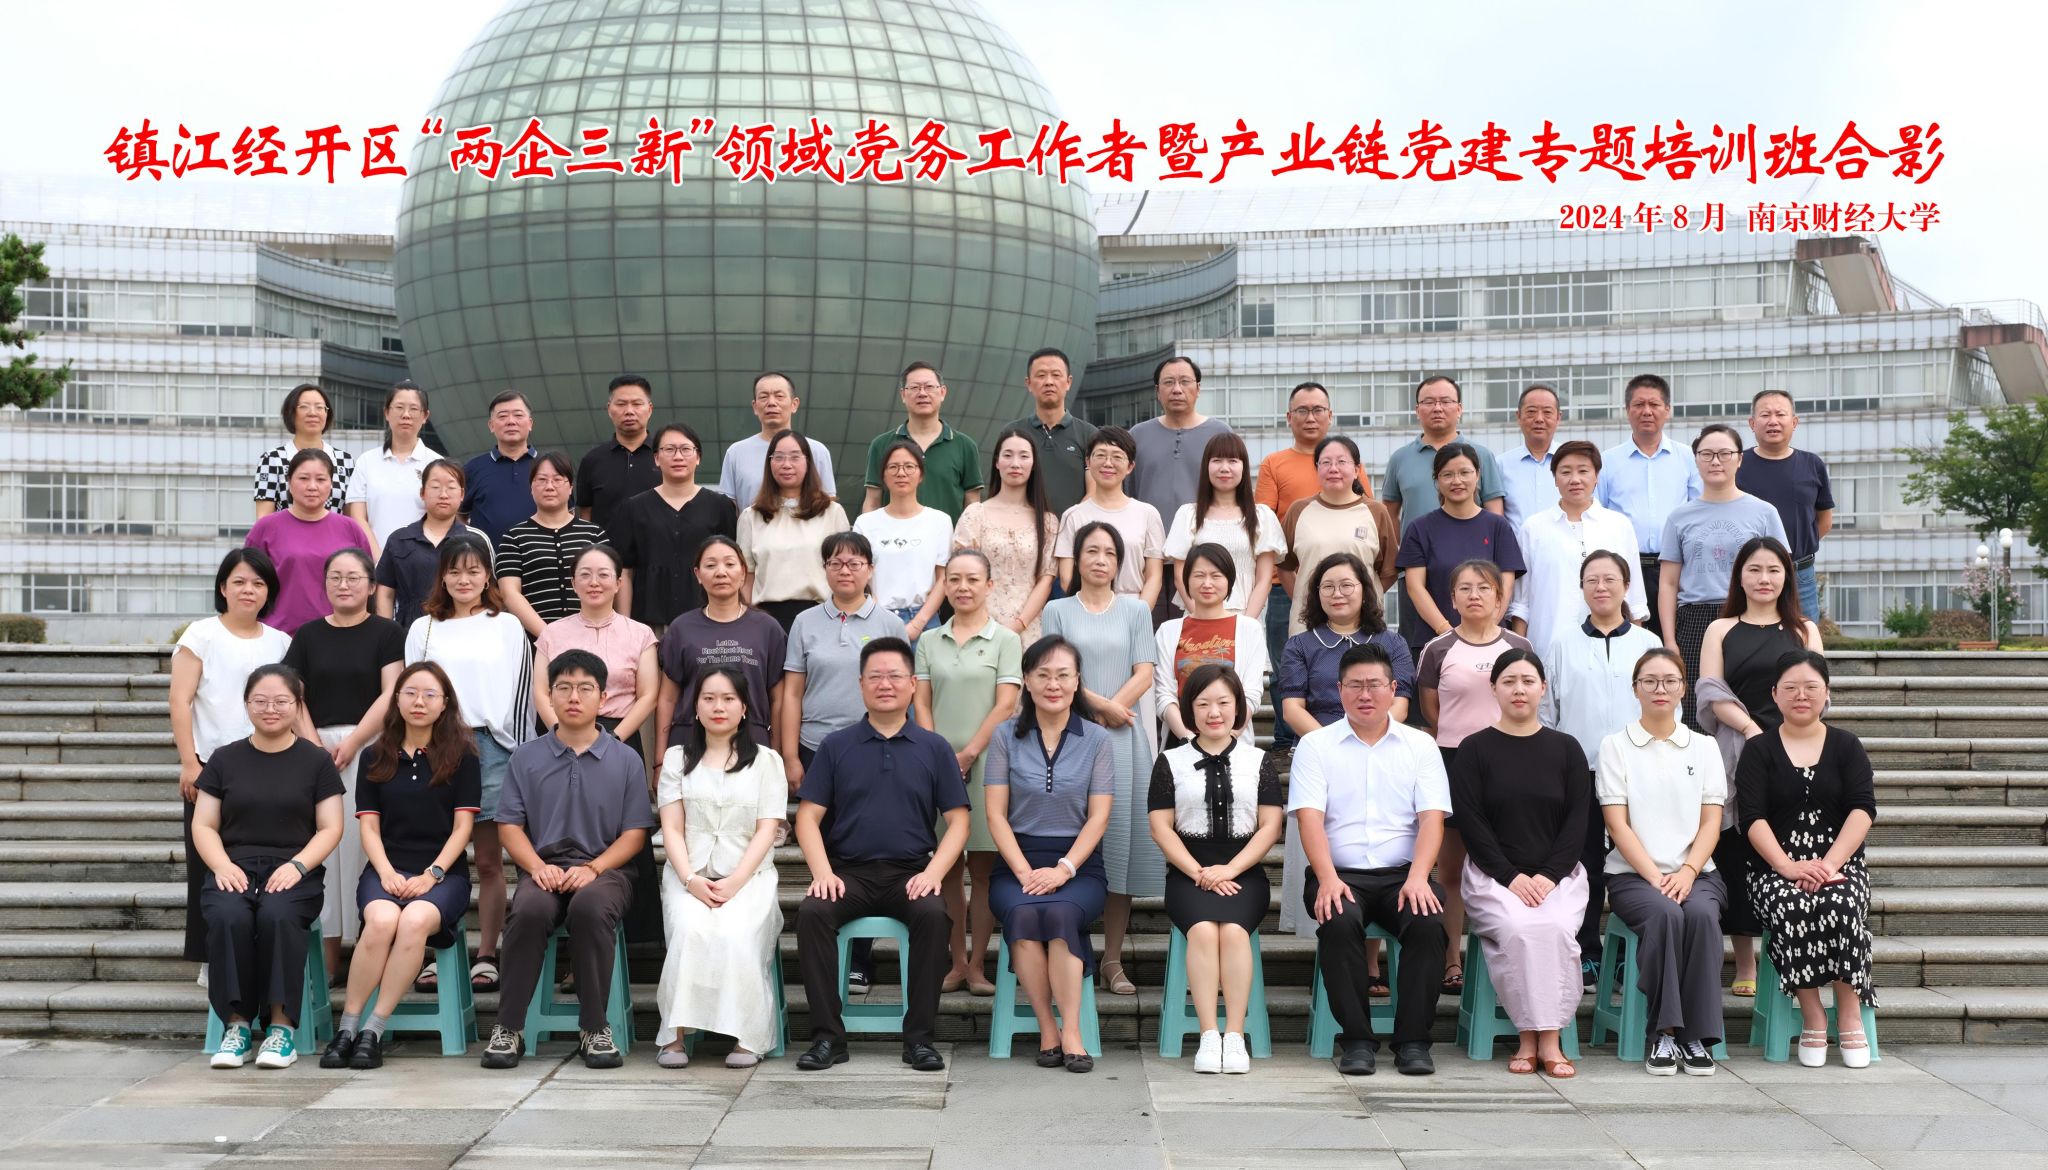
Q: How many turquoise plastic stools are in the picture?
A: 11